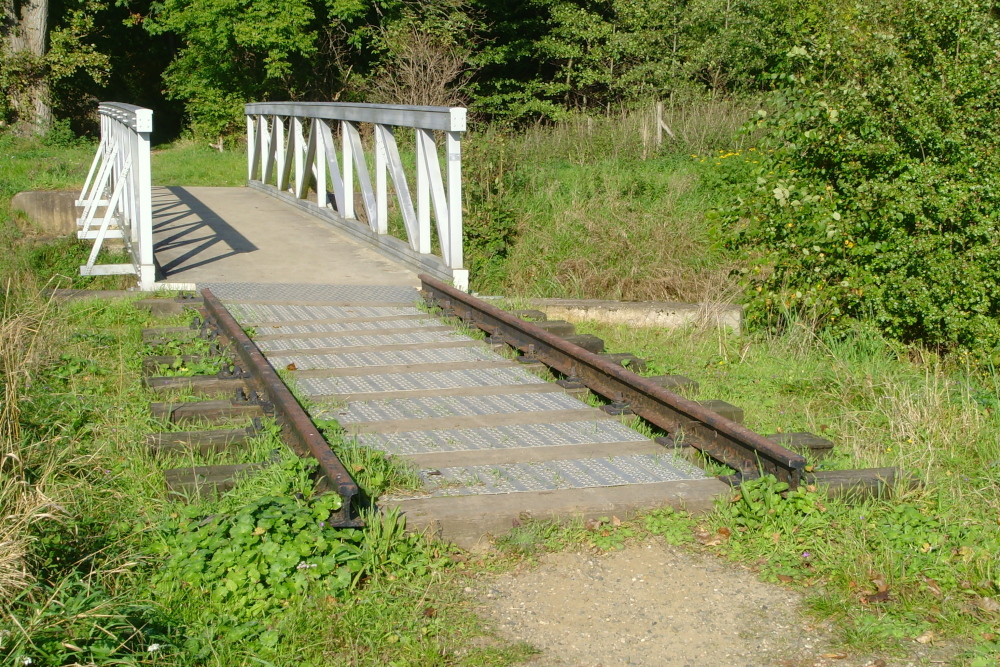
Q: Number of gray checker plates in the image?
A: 9